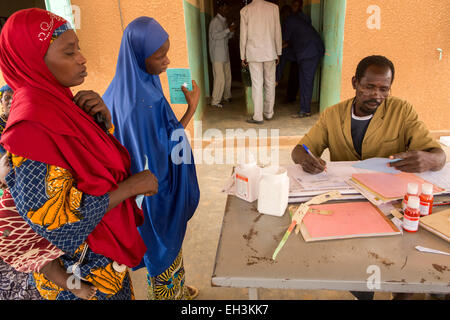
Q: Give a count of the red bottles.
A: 3